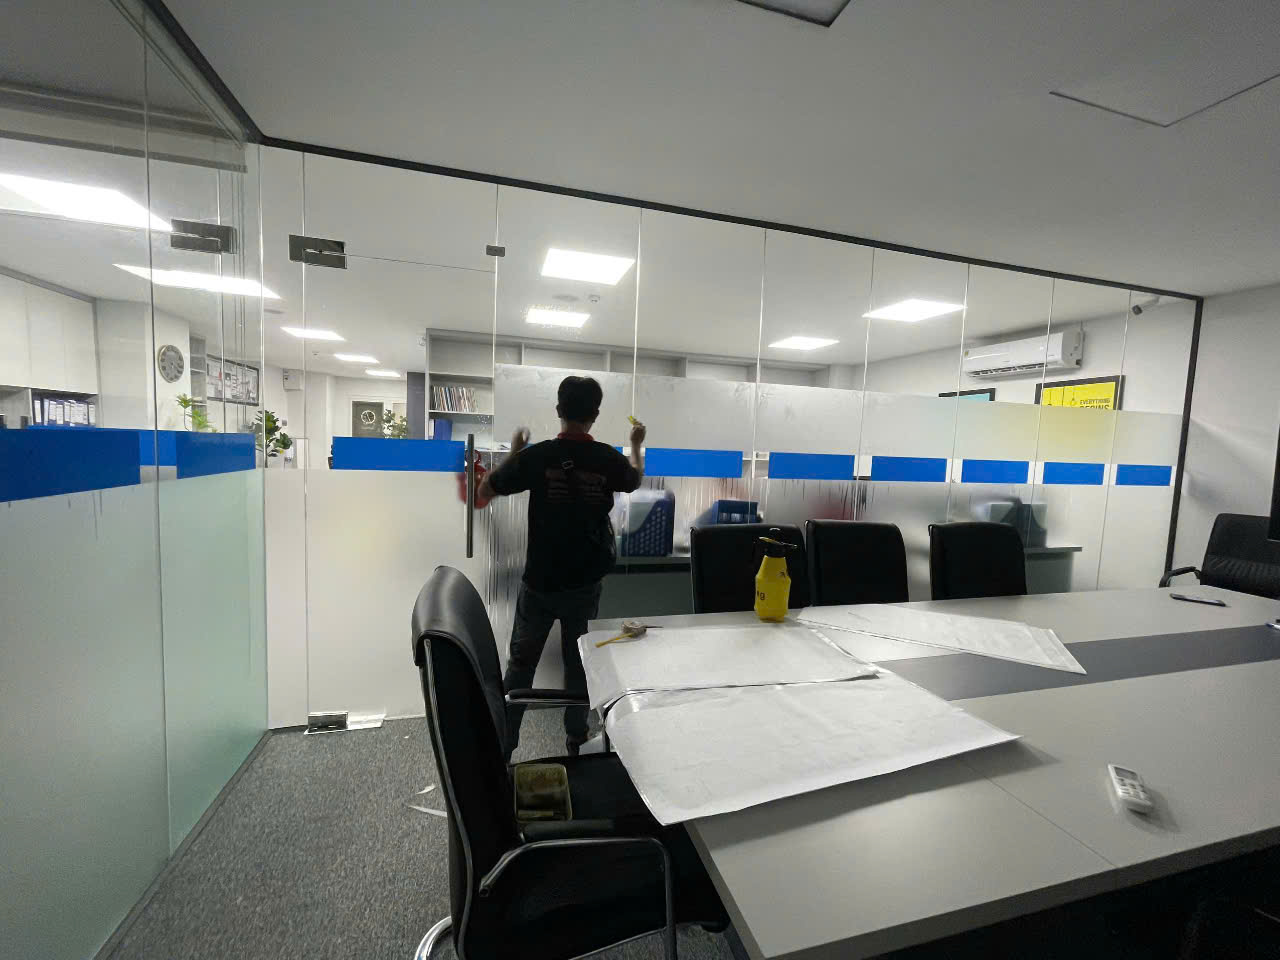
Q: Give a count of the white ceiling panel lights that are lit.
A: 9